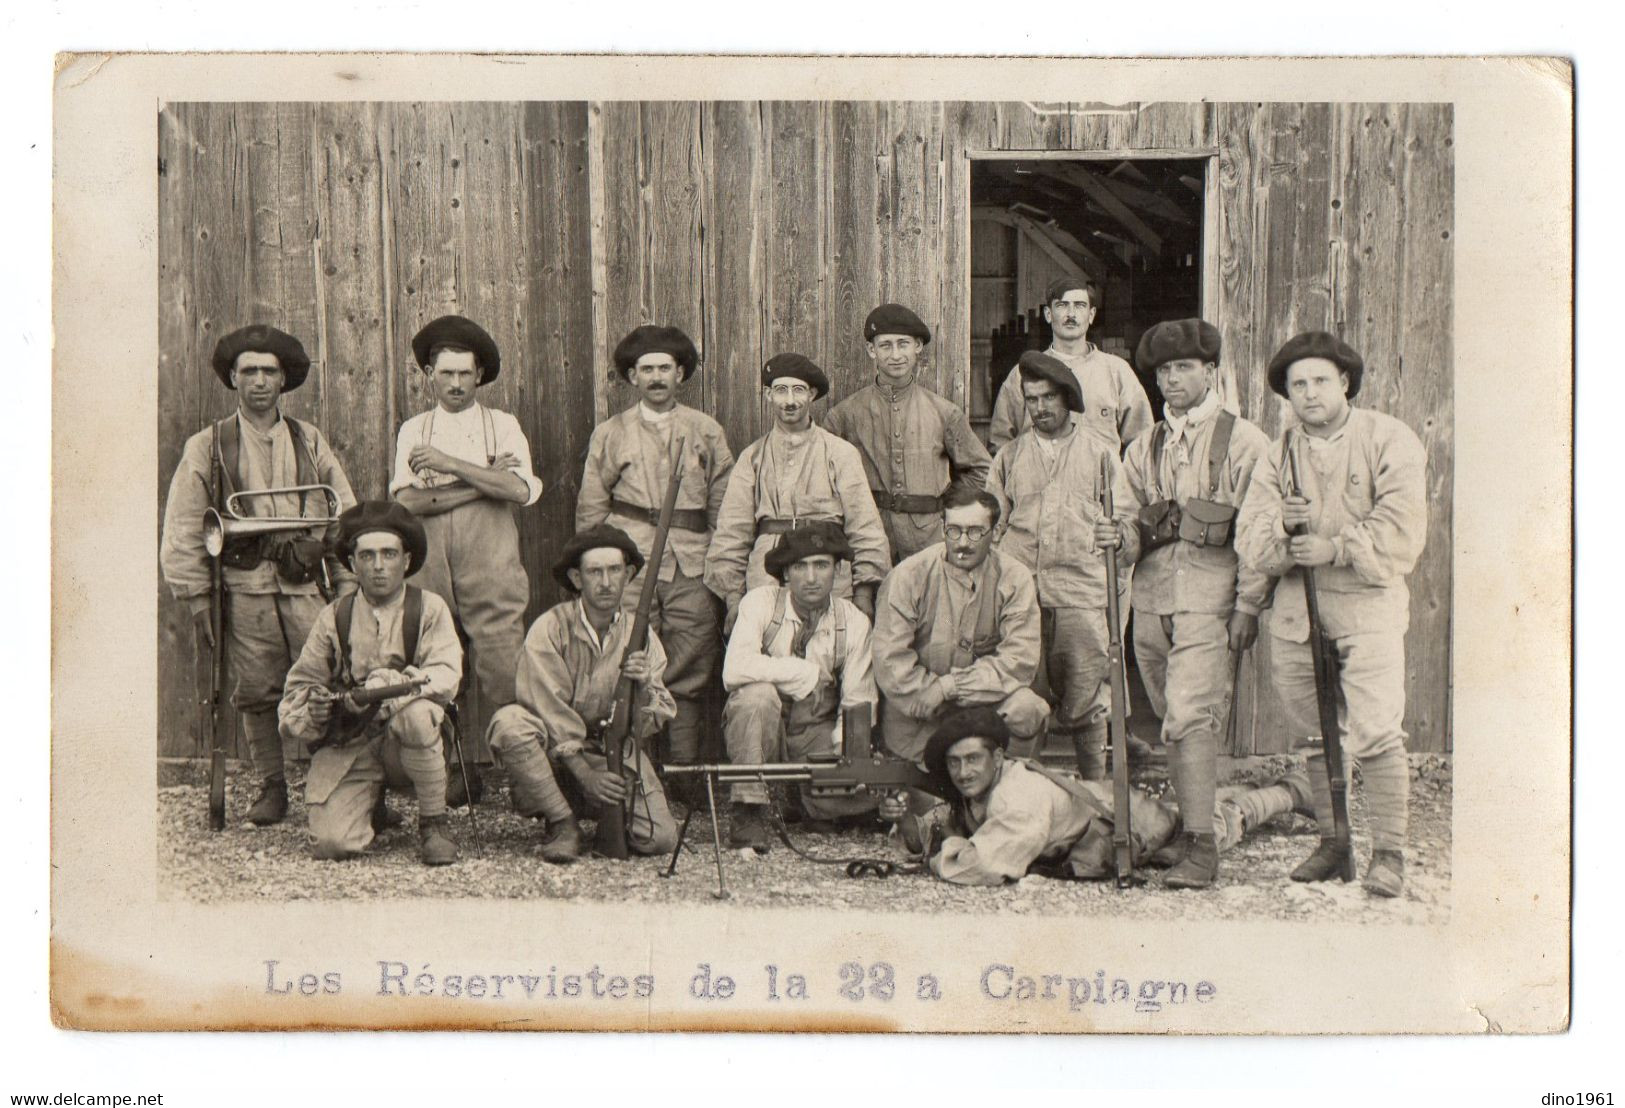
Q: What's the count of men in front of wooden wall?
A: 14